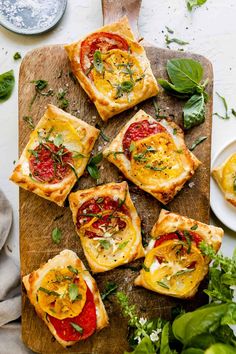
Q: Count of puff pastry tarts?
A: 7